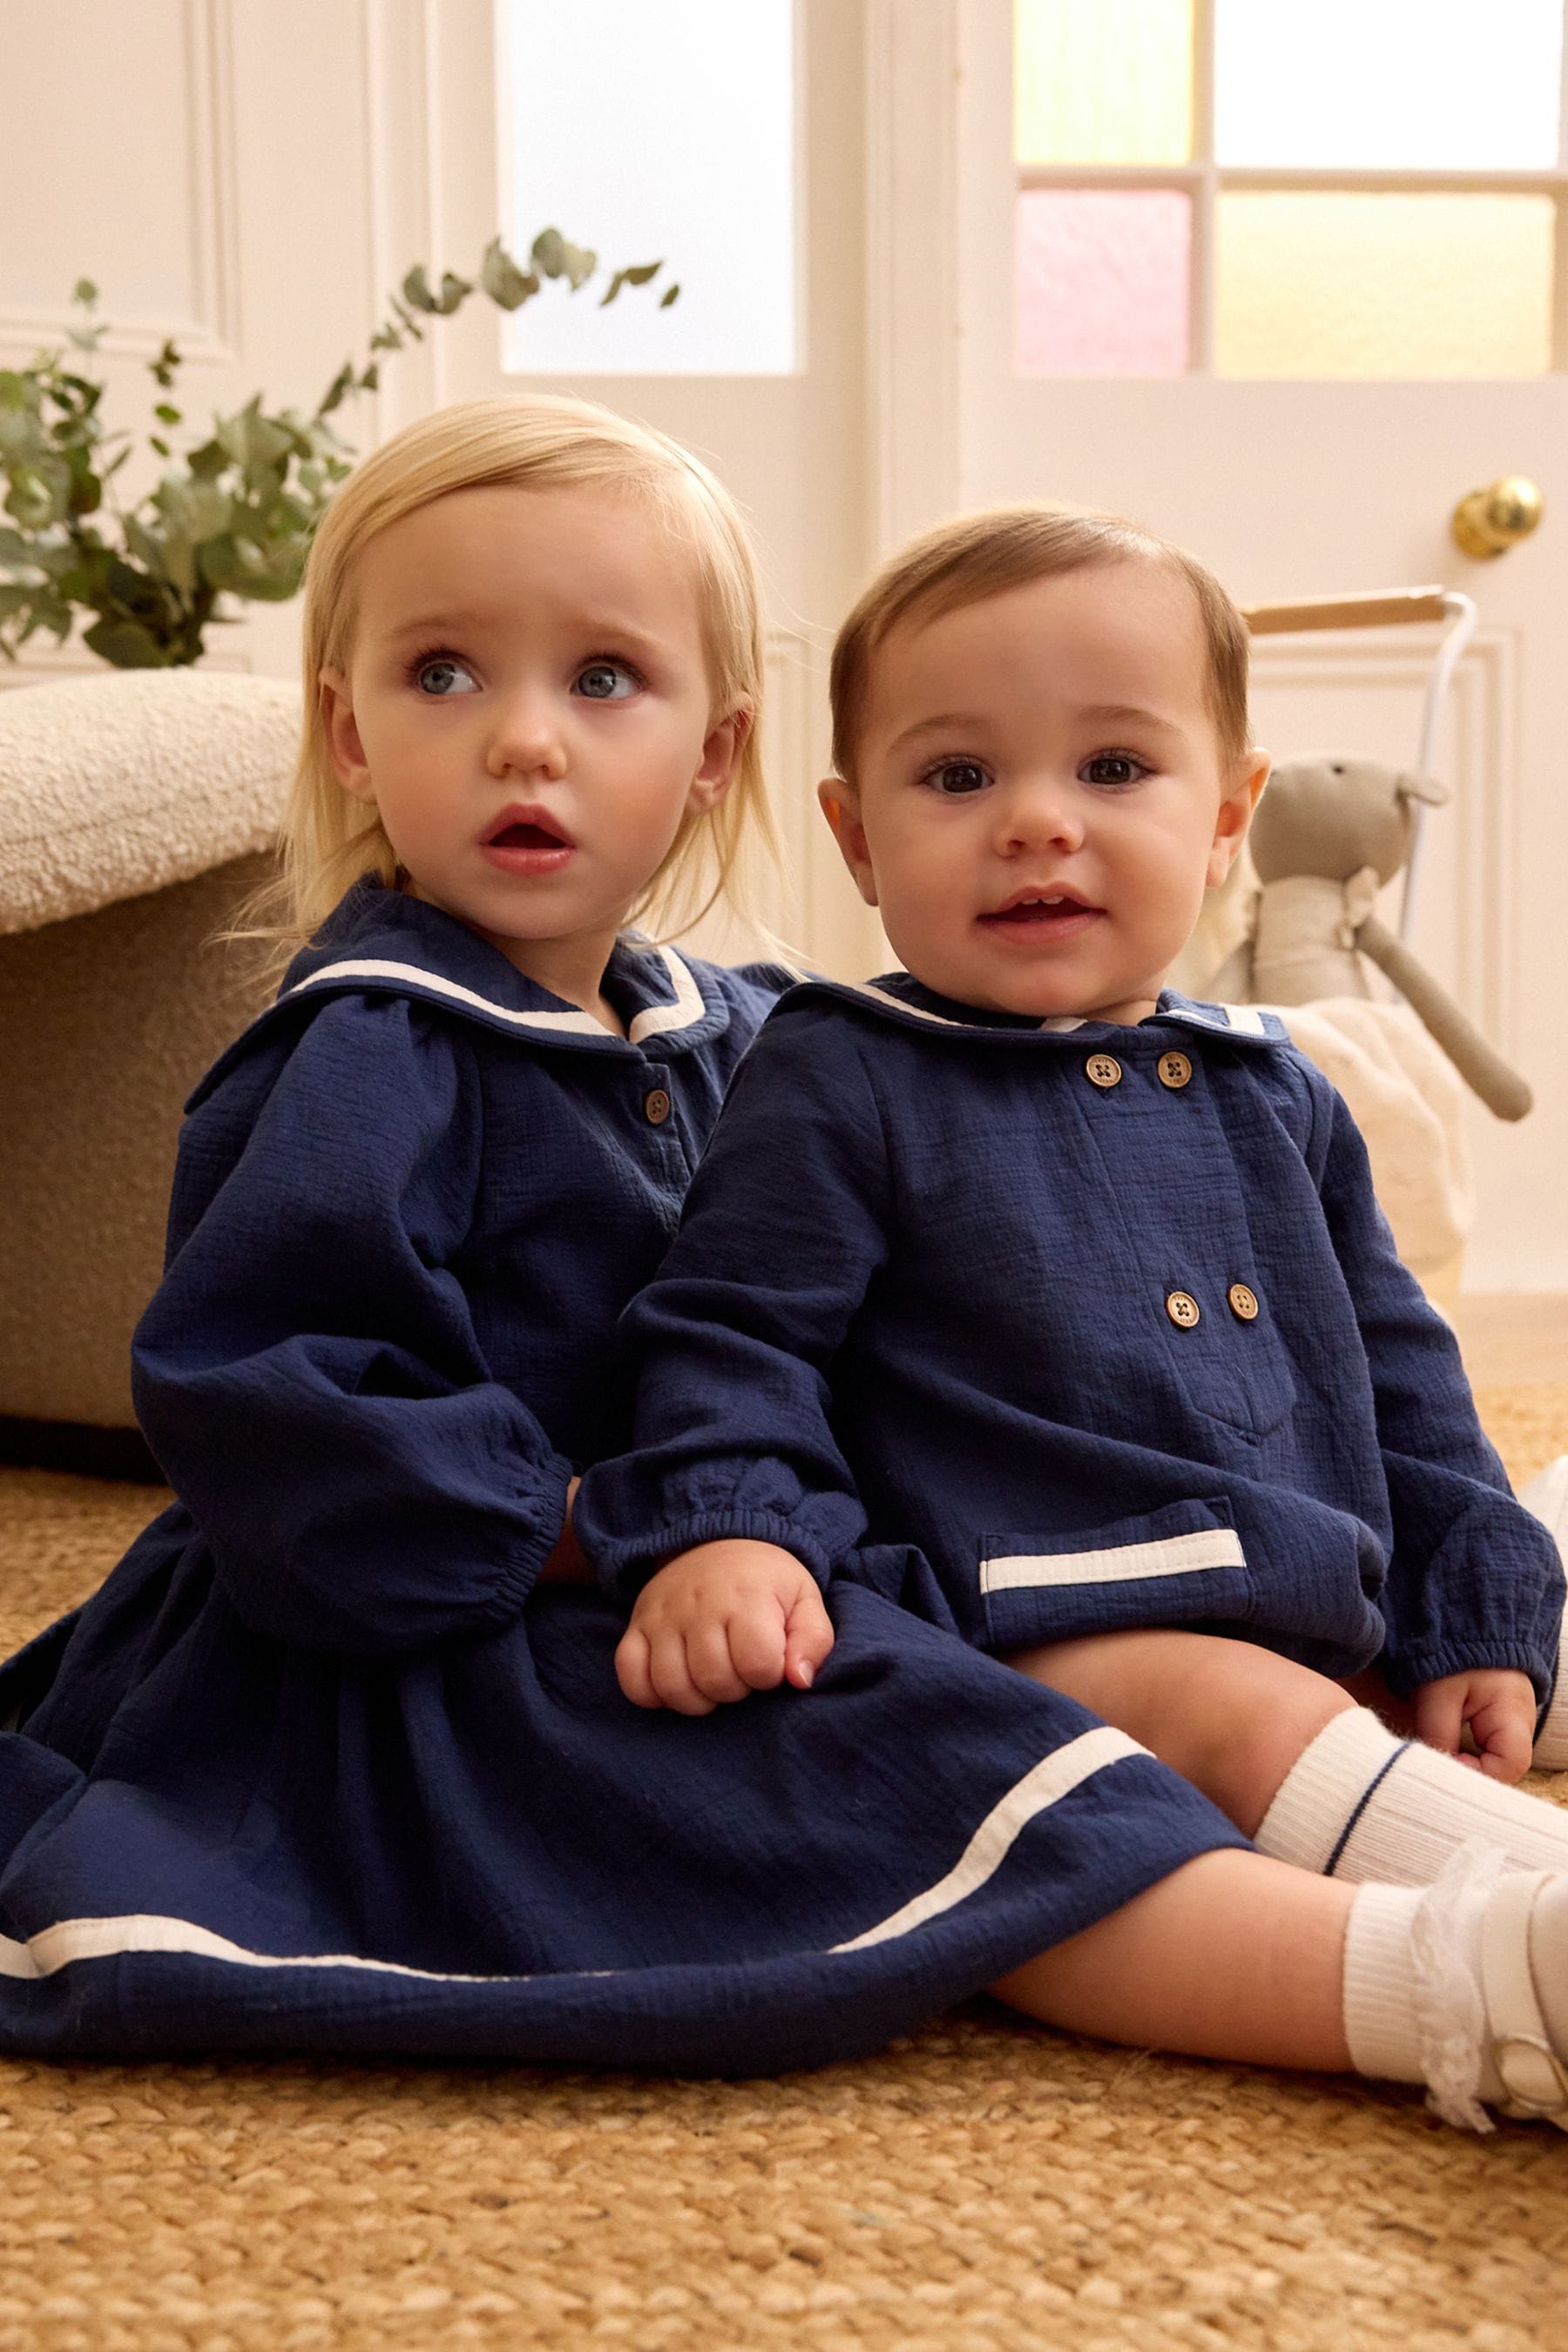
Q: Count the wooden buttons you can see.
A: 5